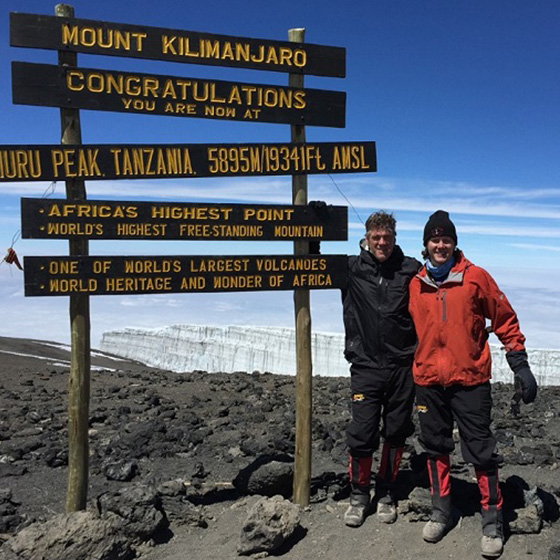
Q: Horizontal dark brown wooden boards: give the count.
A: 5